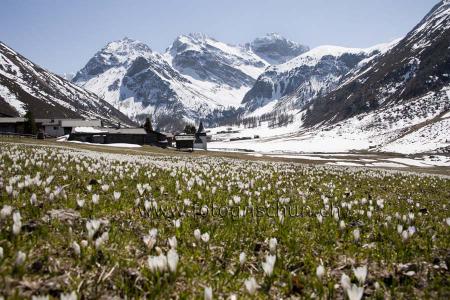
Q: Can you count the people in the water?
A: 0